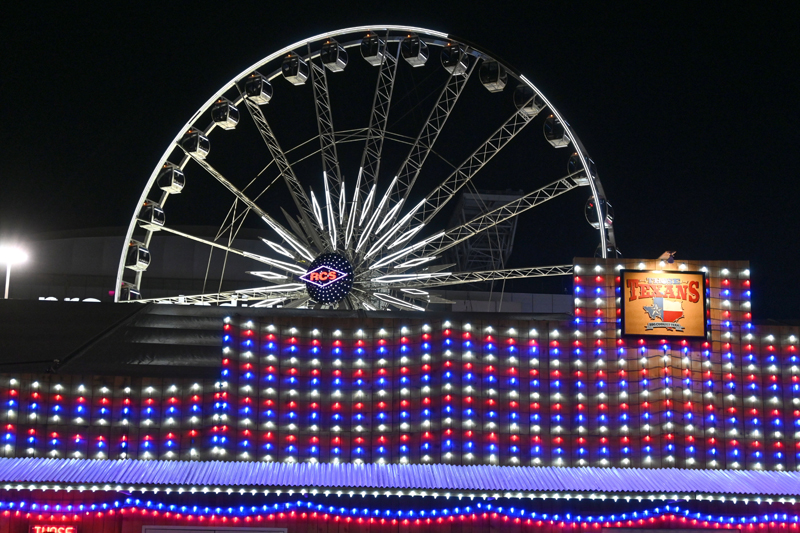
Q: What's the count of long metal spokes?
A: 10